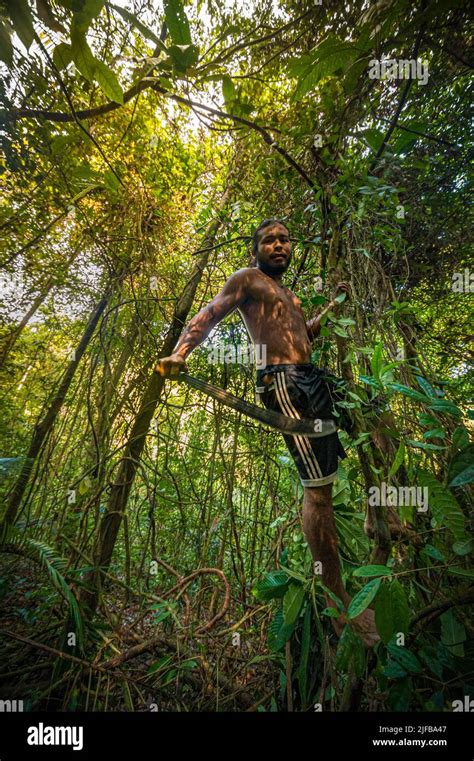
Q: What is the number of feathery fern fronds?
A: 1